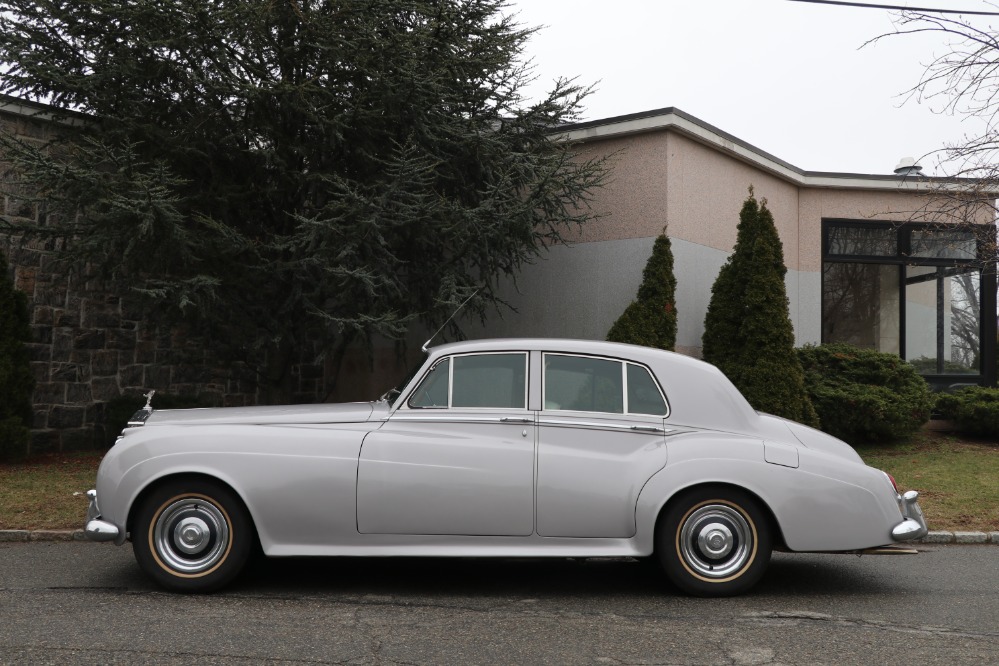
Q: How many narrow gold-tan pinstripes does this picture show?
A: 2